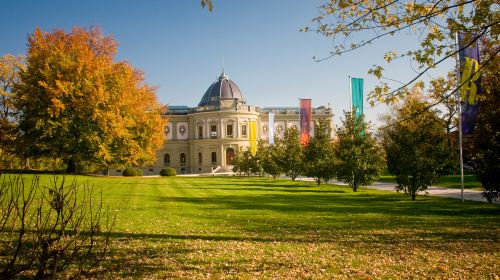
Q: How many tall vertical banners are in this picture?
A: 5